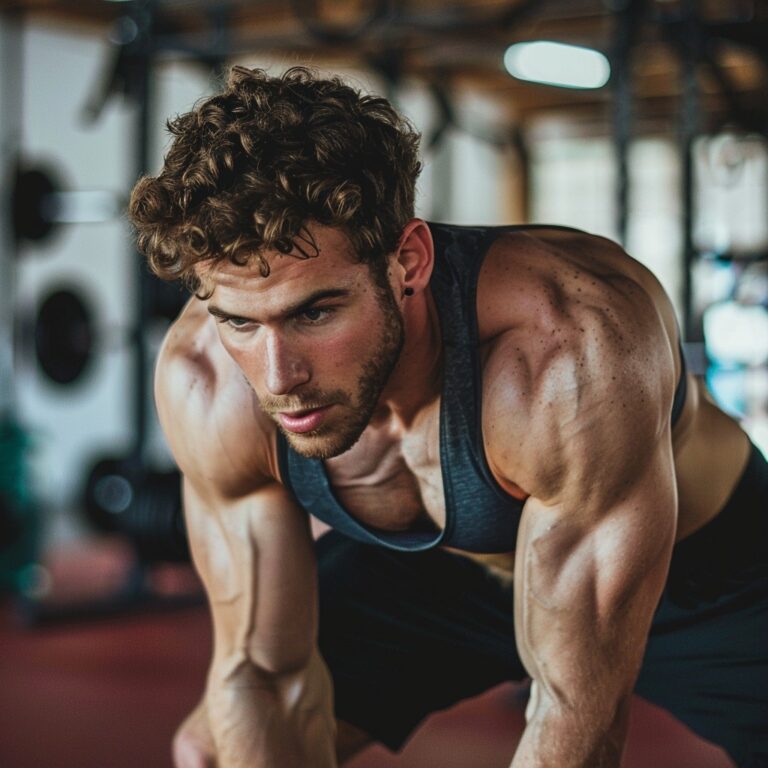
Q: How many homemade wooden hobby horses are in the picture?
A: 0